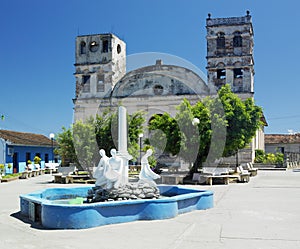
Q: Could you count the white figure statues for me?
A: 3